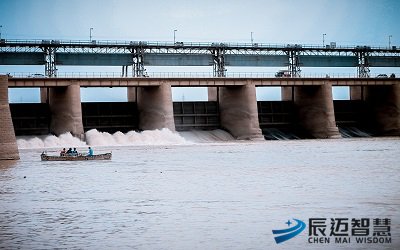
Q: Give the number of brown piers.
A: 6